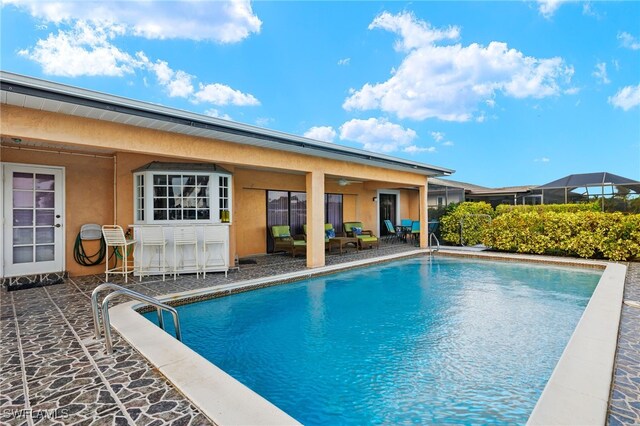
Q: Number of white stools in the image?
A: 4